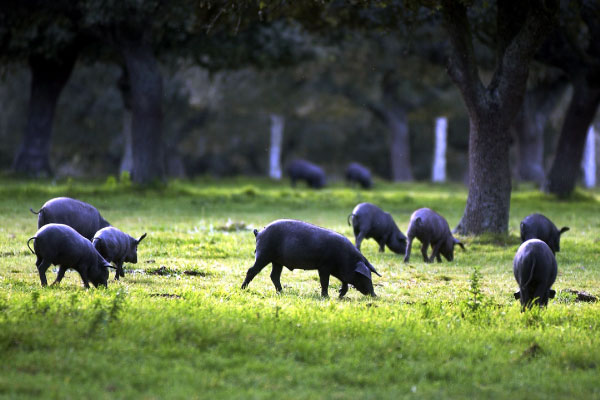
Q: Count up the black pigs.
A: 10